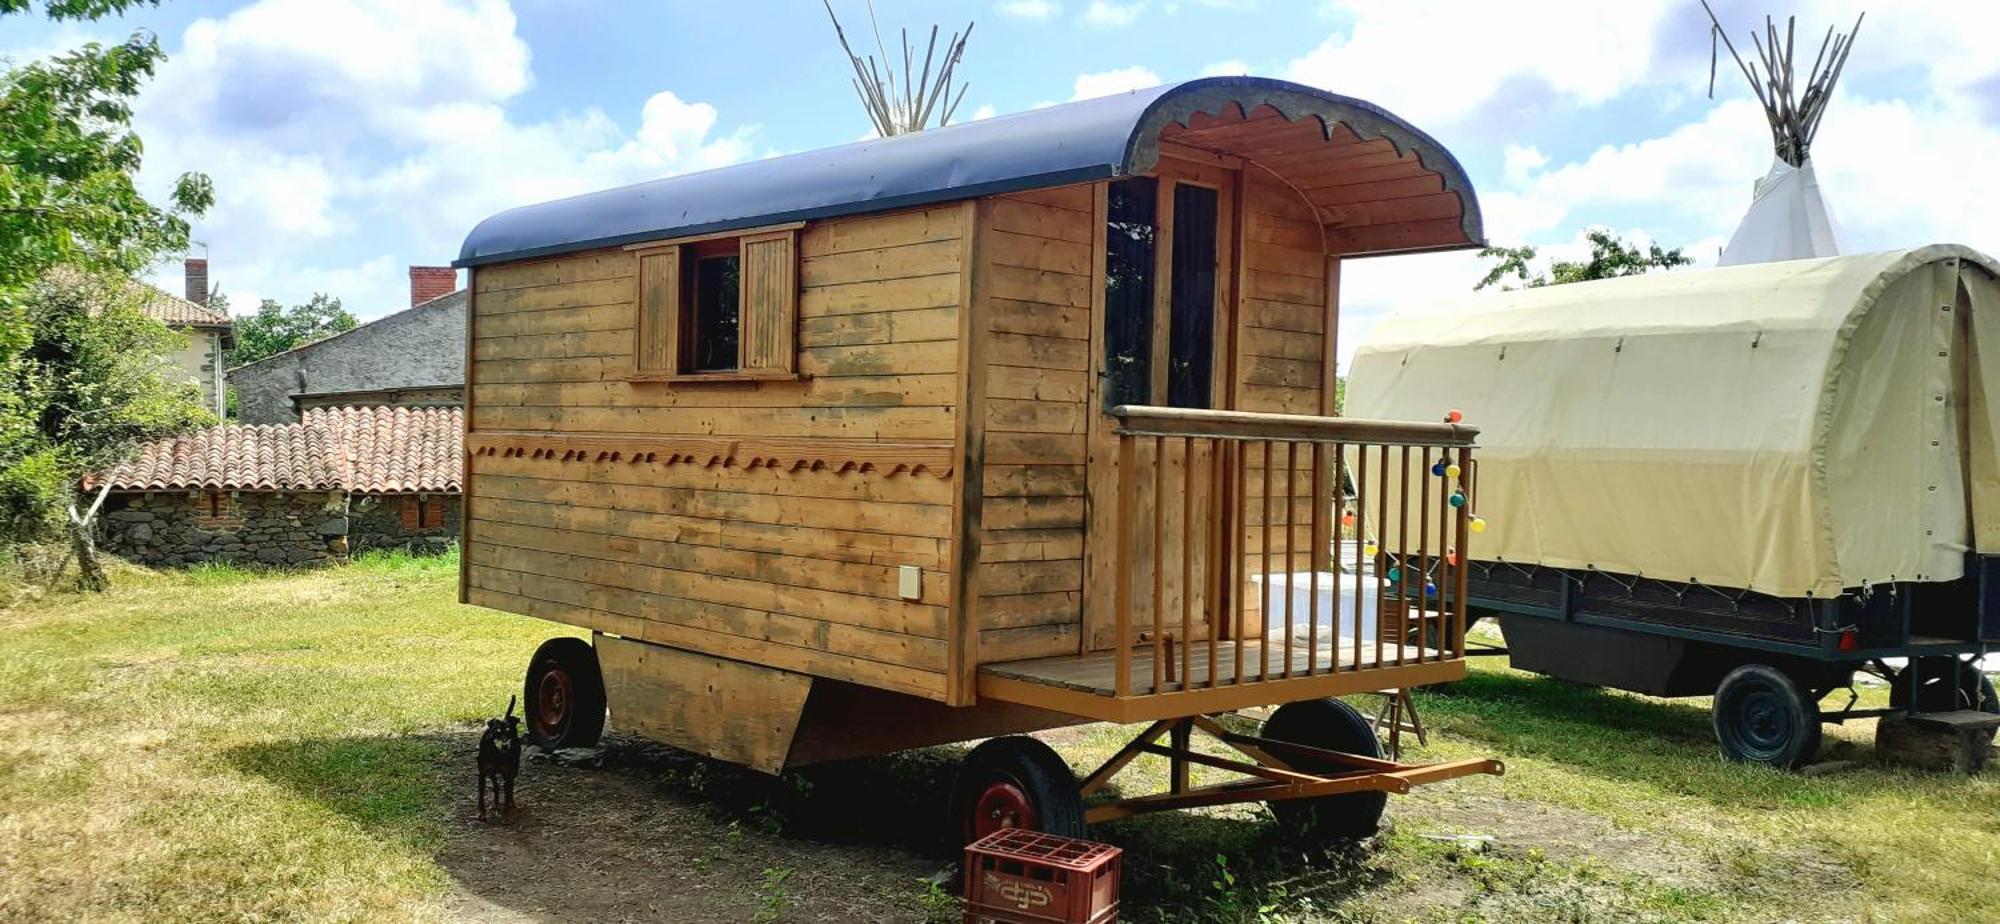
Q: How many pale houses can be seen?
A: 1